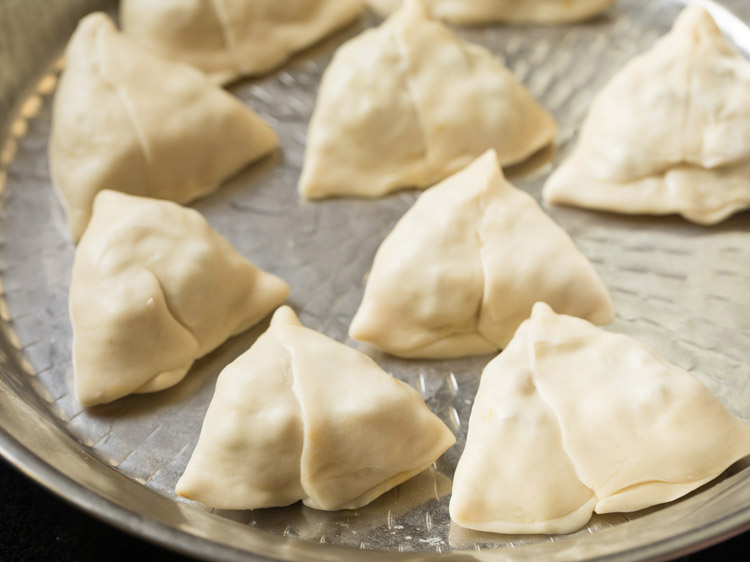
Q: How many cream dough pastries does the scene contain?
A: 9